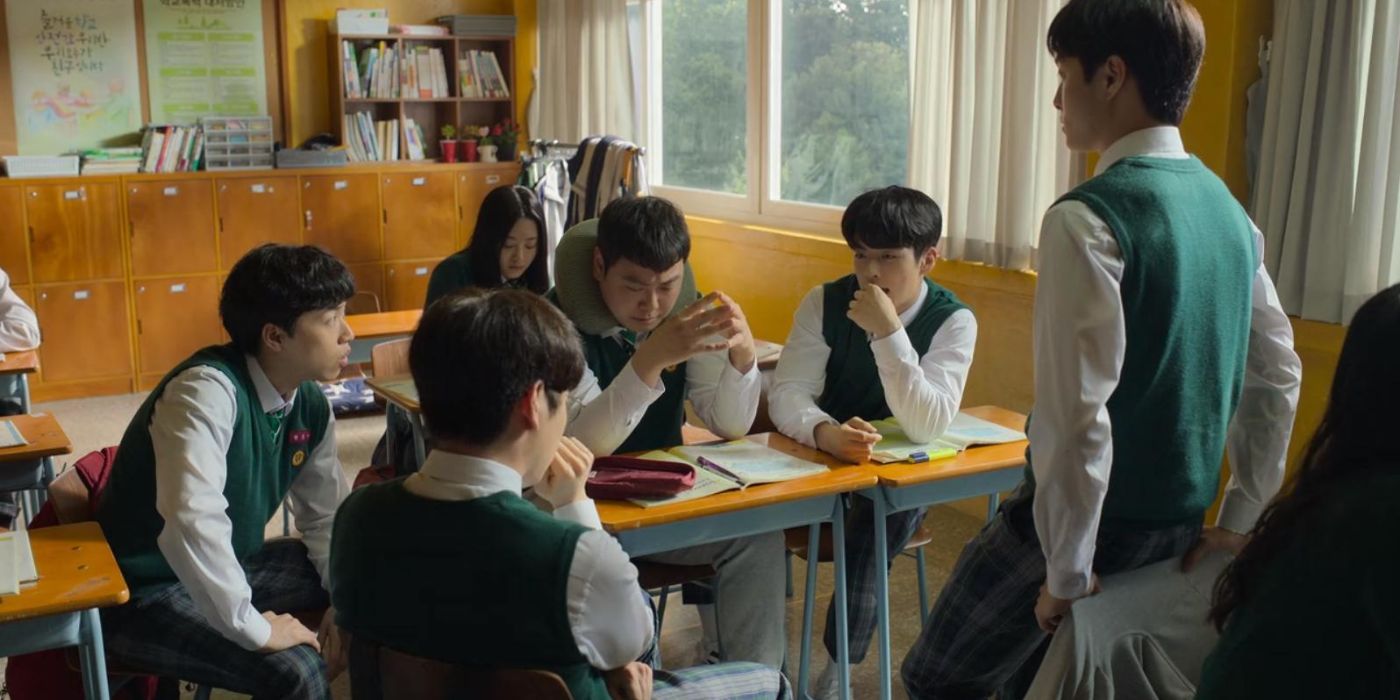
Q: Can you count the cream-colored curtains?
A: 3